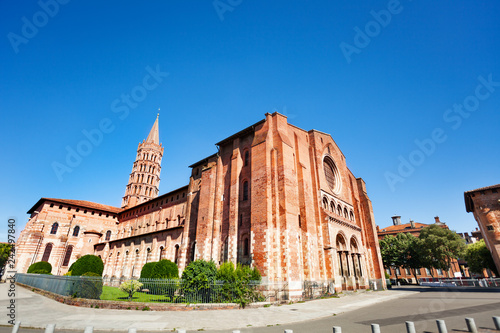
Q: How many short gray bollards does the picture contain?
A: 13